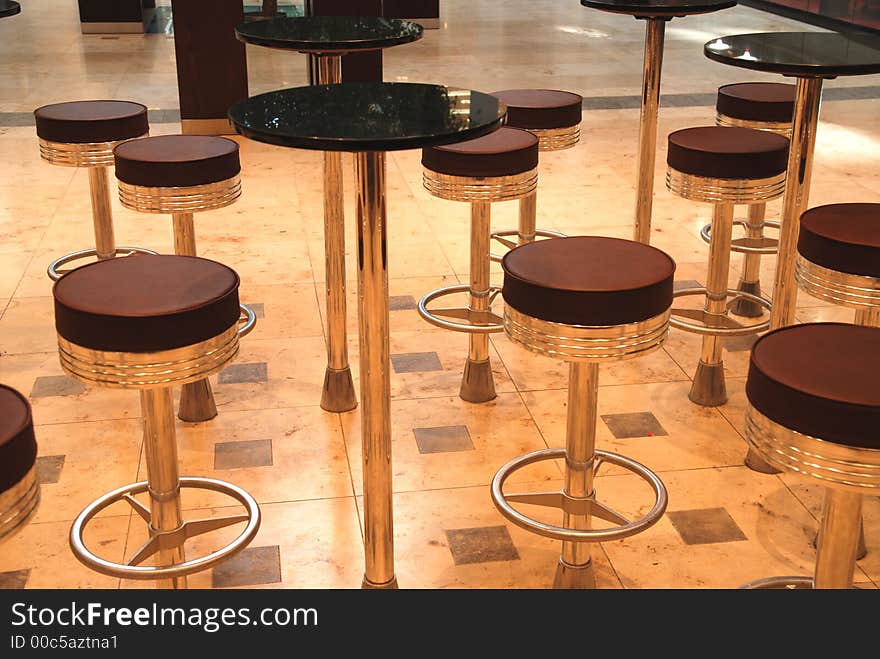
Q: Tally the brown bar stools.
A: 11